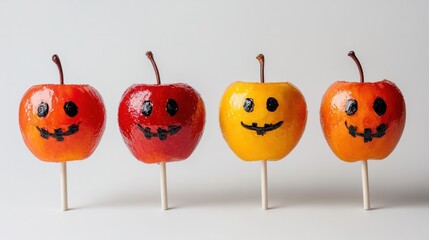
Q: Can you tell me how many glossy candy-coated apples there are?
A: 4